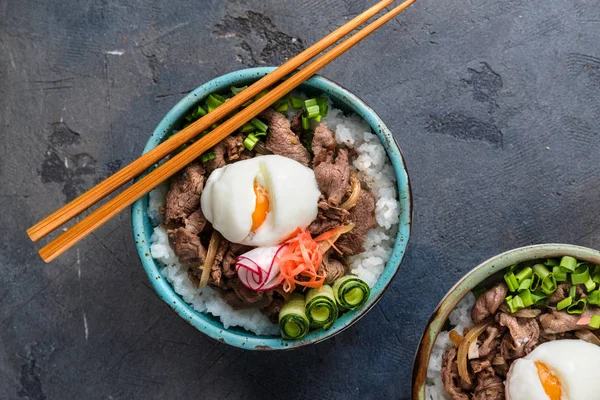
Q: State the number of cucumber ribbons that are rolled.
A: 3